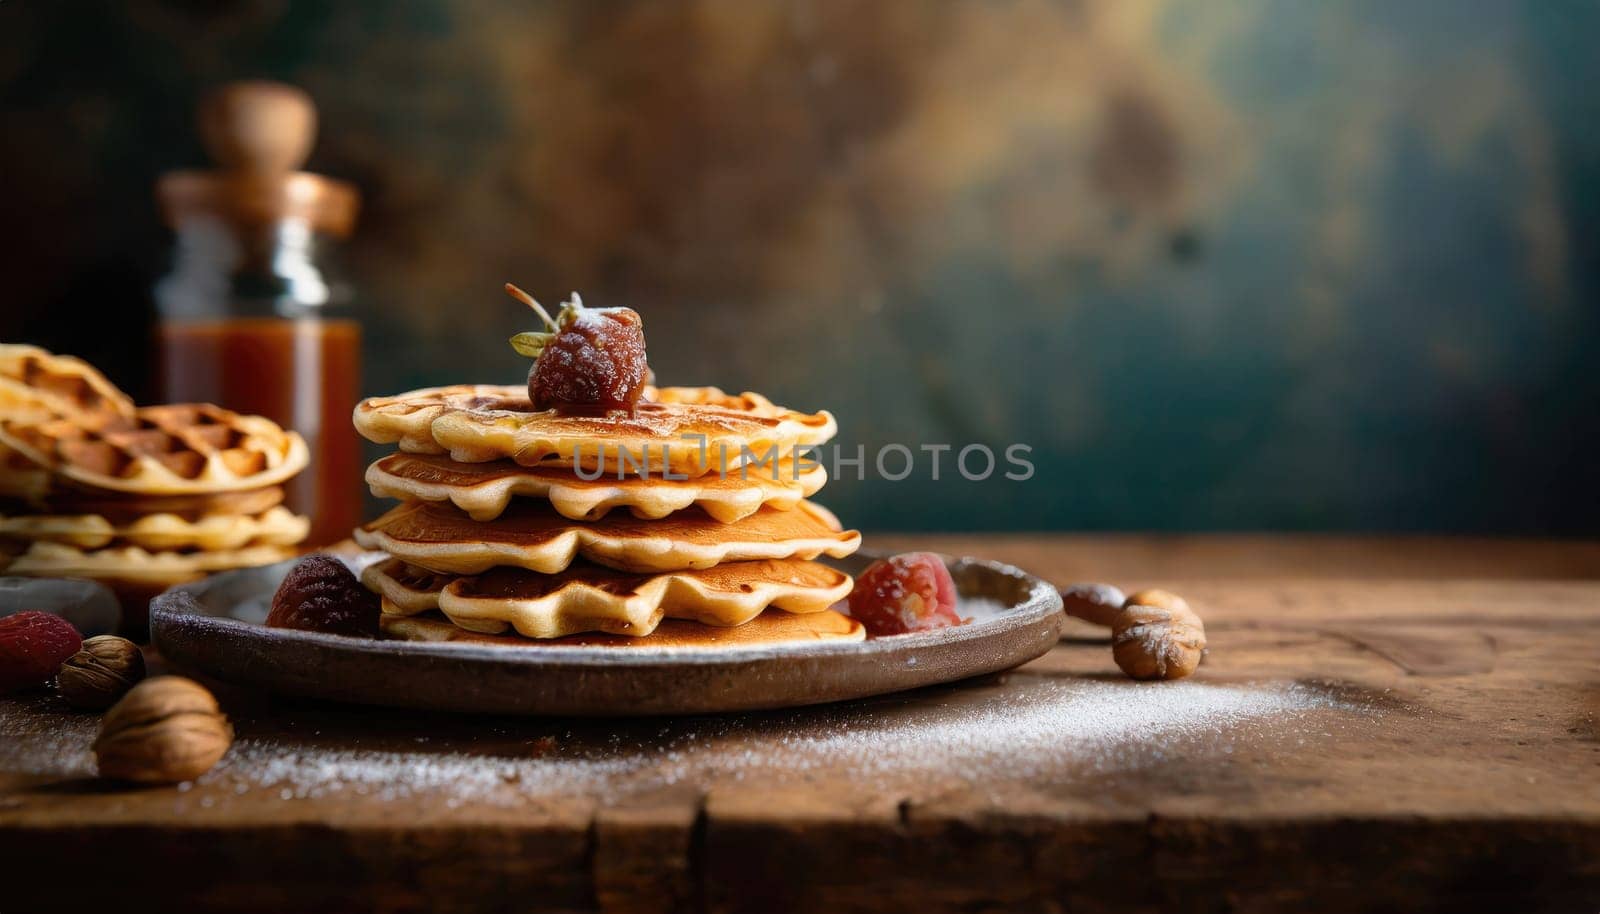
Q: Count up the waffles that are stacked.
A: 5